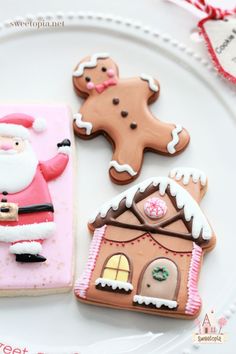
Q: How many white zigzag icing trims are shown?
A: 5